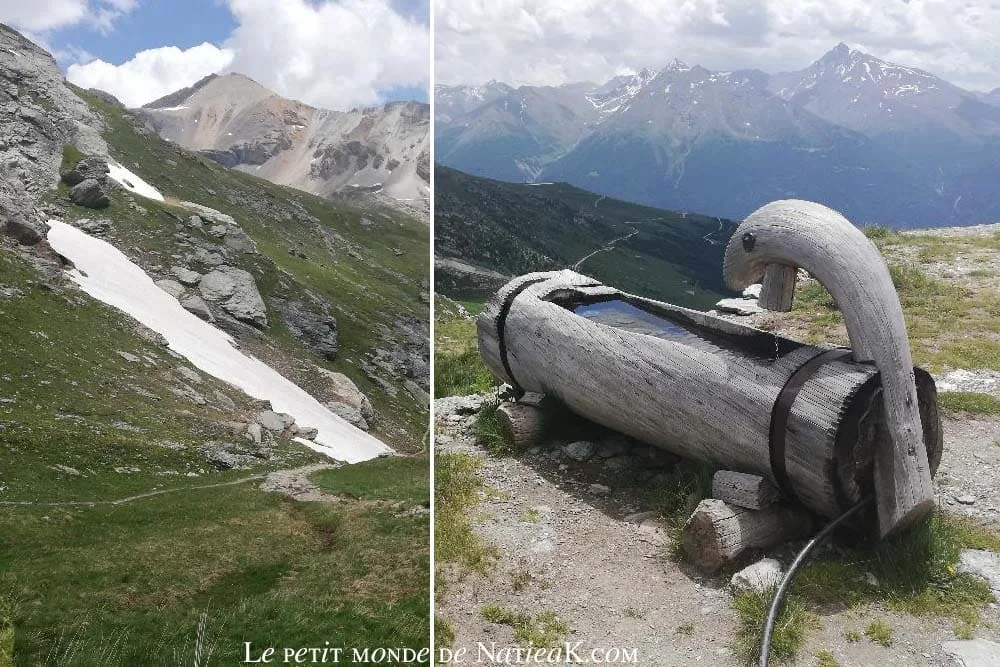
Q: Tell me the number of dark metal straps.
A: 2